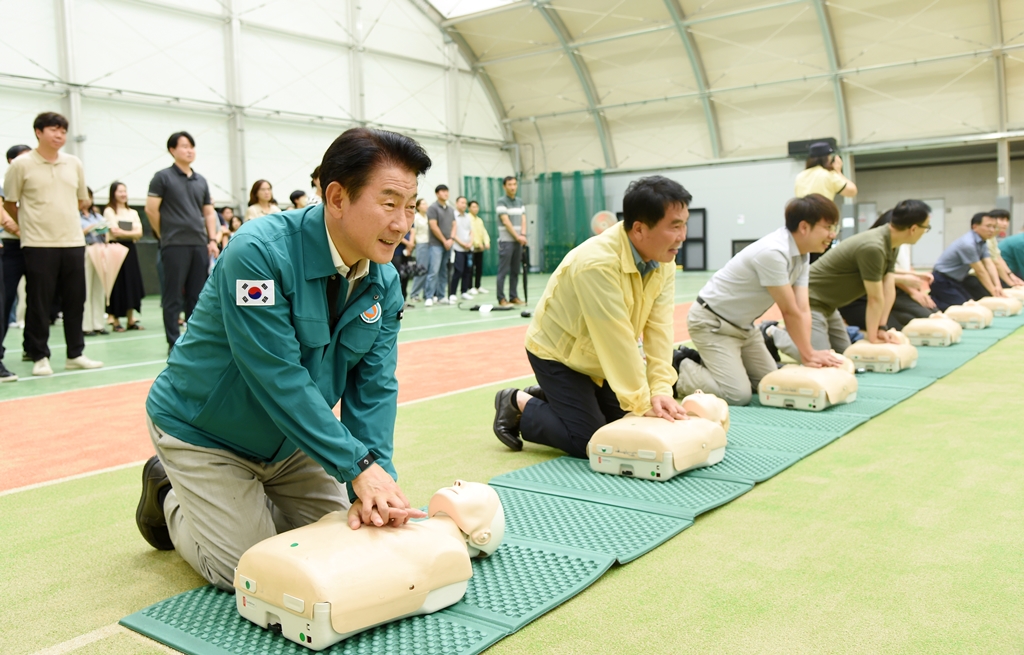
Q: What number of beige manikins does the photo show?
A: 8